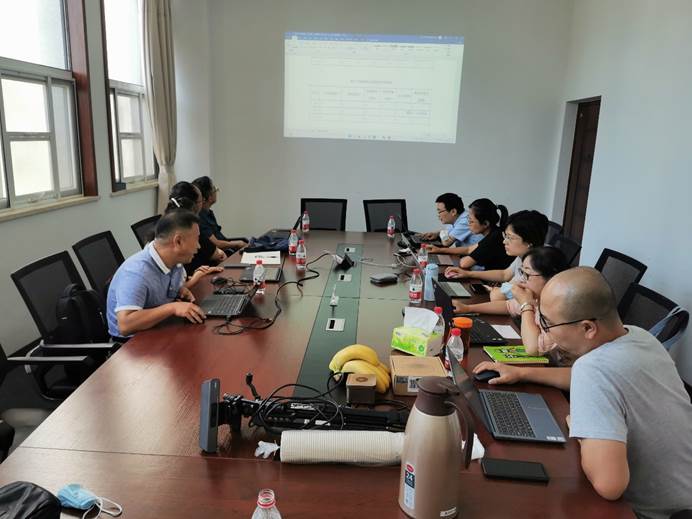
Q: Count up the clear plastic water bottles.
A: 10